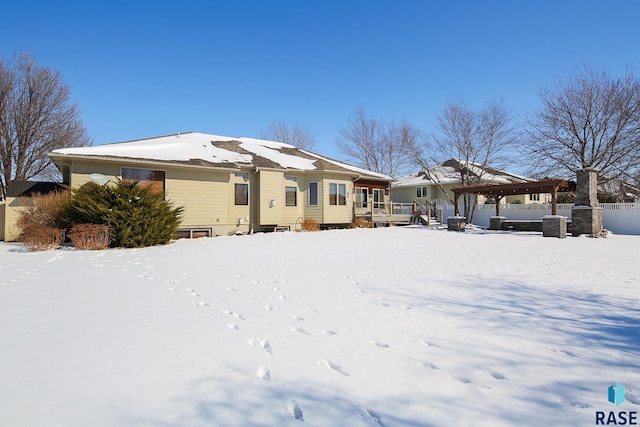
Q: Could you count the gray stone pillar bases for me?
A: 3